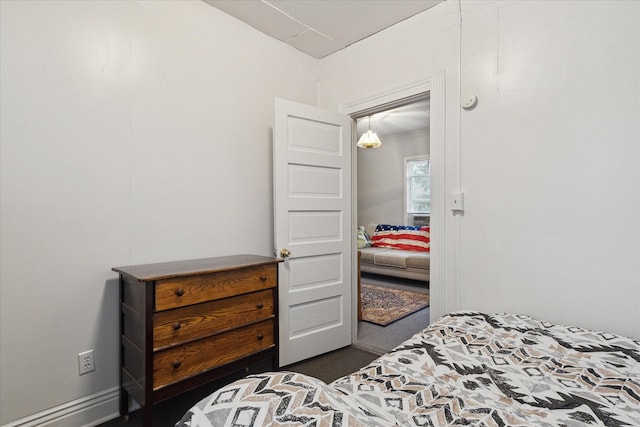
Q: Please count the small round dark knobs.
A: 6